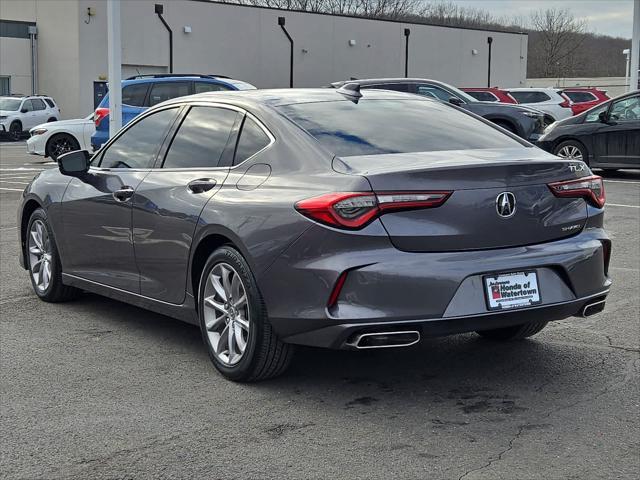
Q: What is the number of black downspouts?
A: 4